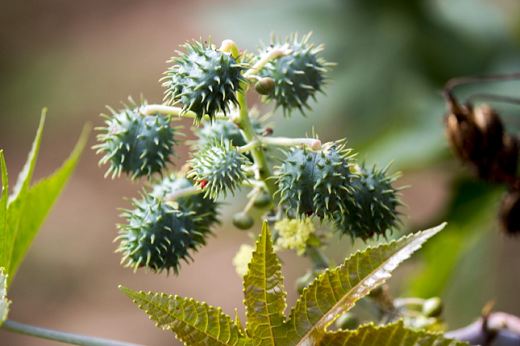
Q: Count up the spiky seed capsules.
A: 9